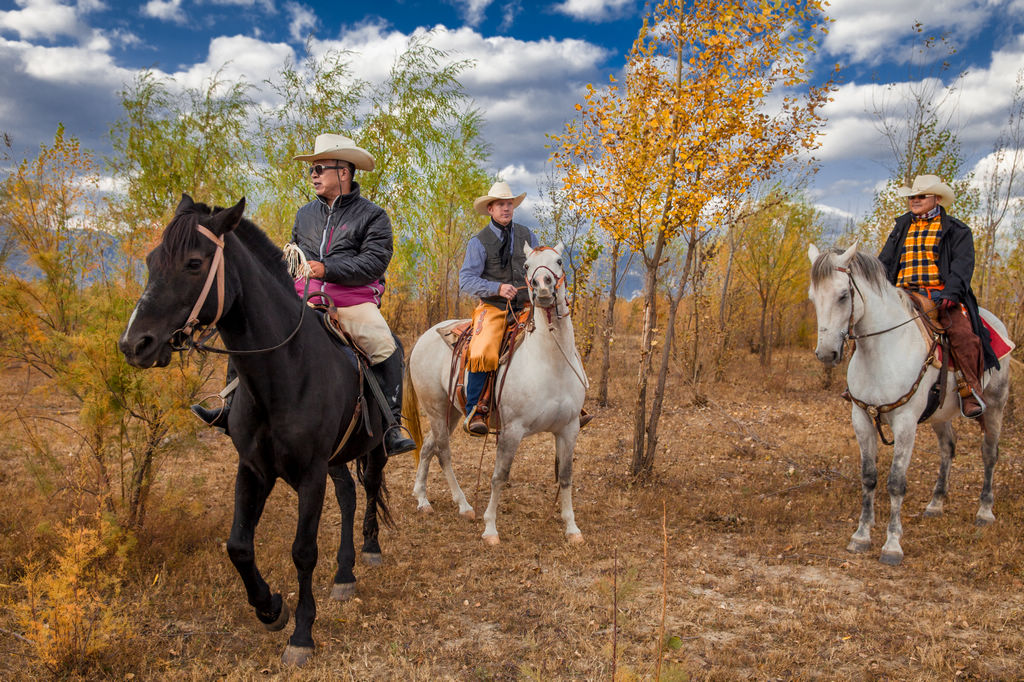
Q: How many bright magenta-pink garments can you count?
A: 1